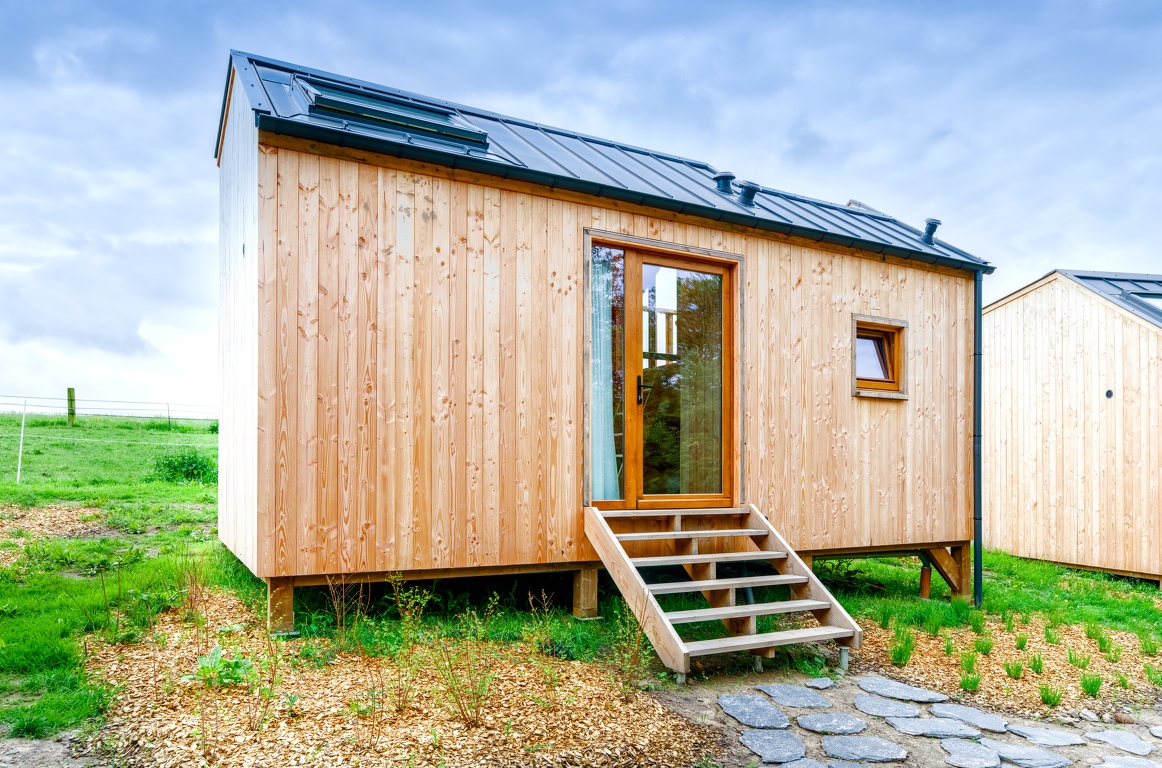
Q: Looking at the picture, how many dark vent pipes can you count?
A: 3